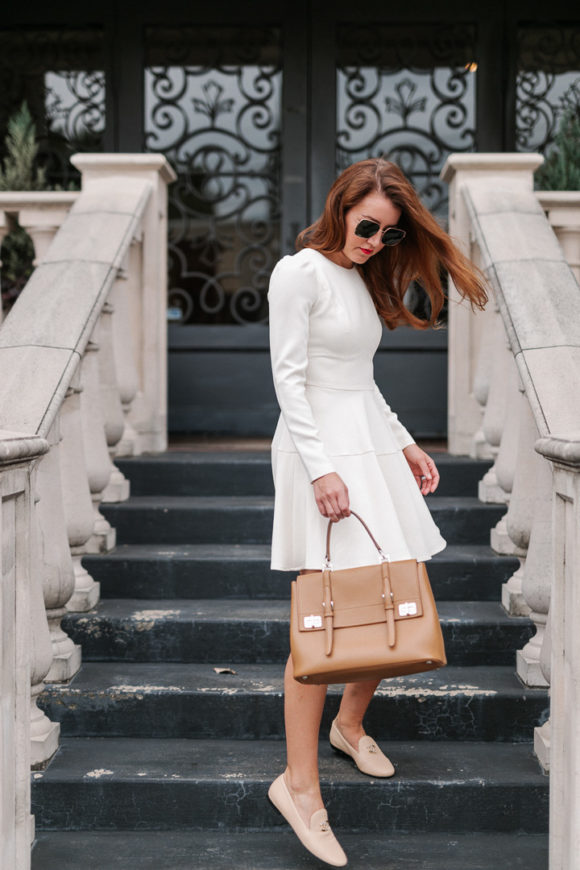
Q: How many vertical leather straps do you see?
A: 2